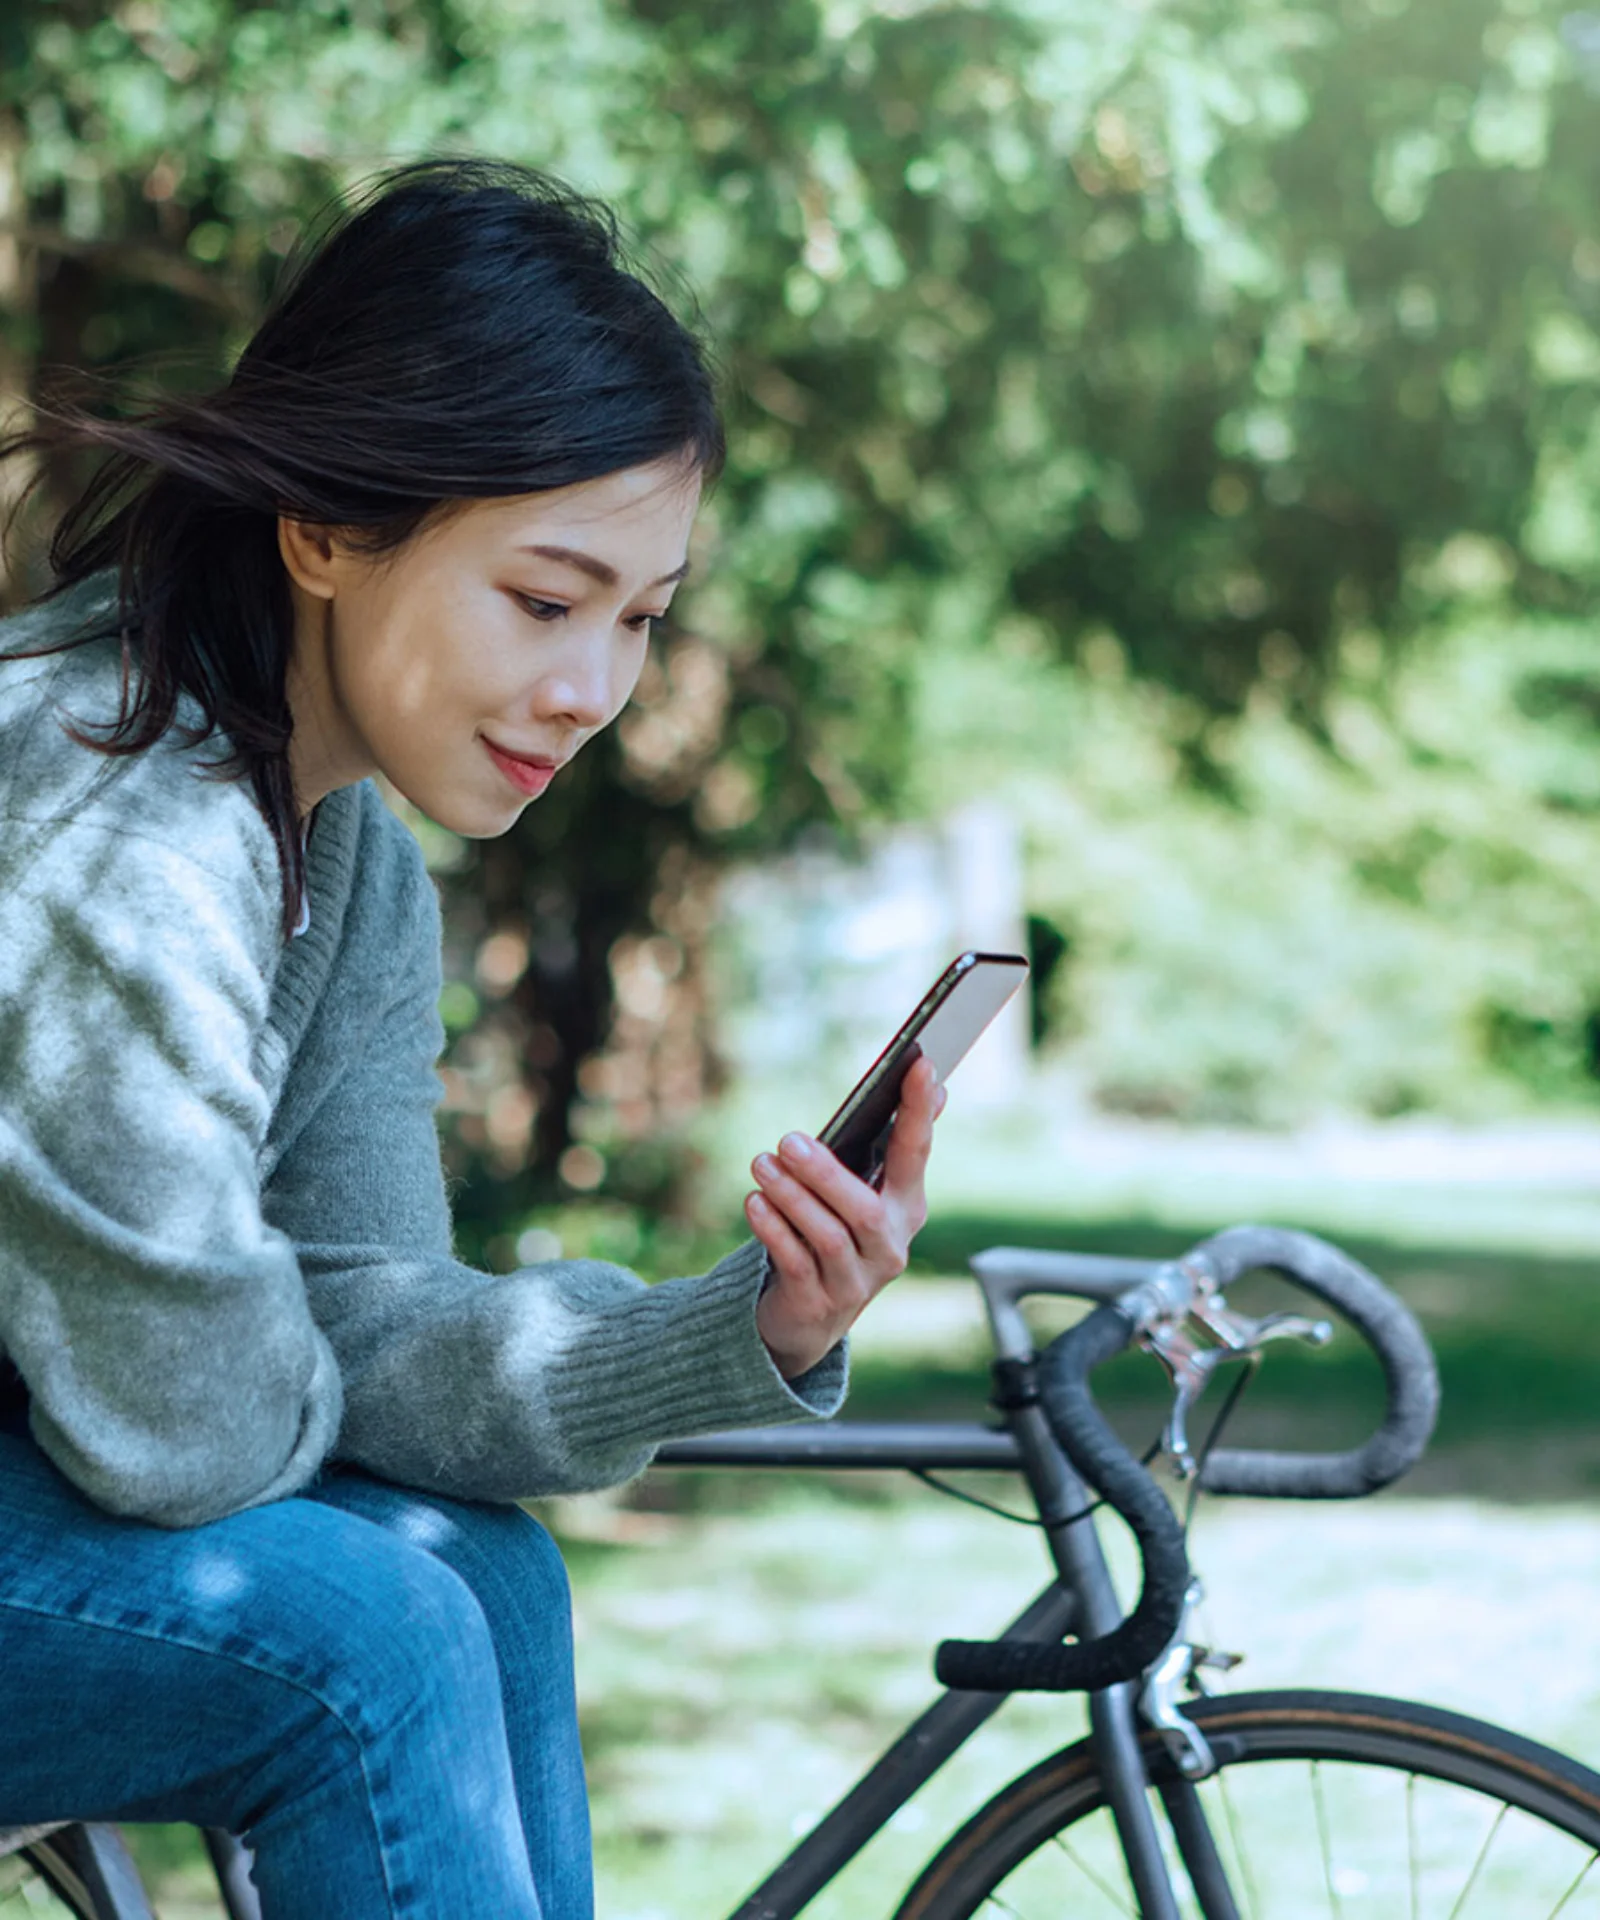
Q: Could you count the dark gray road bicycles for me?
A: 1